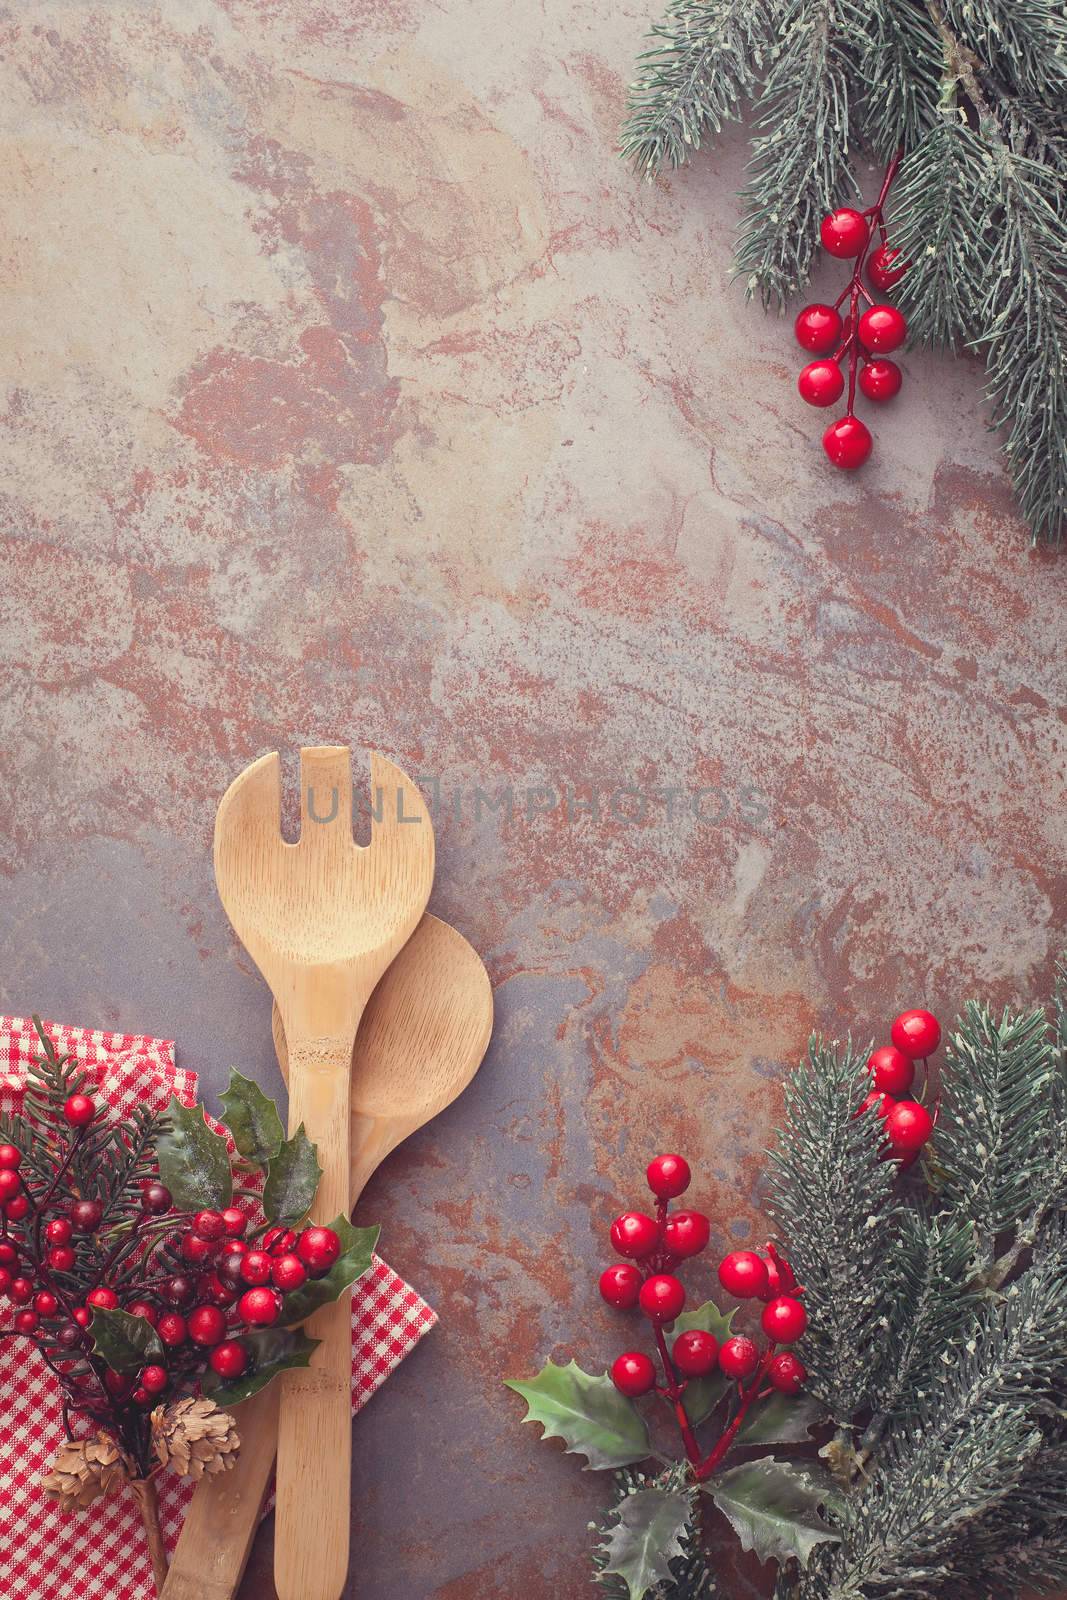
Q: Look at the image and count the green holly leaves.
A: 11